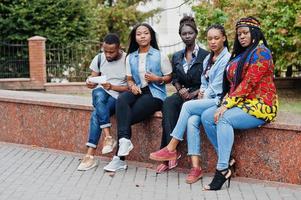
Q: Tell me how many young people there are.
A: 5